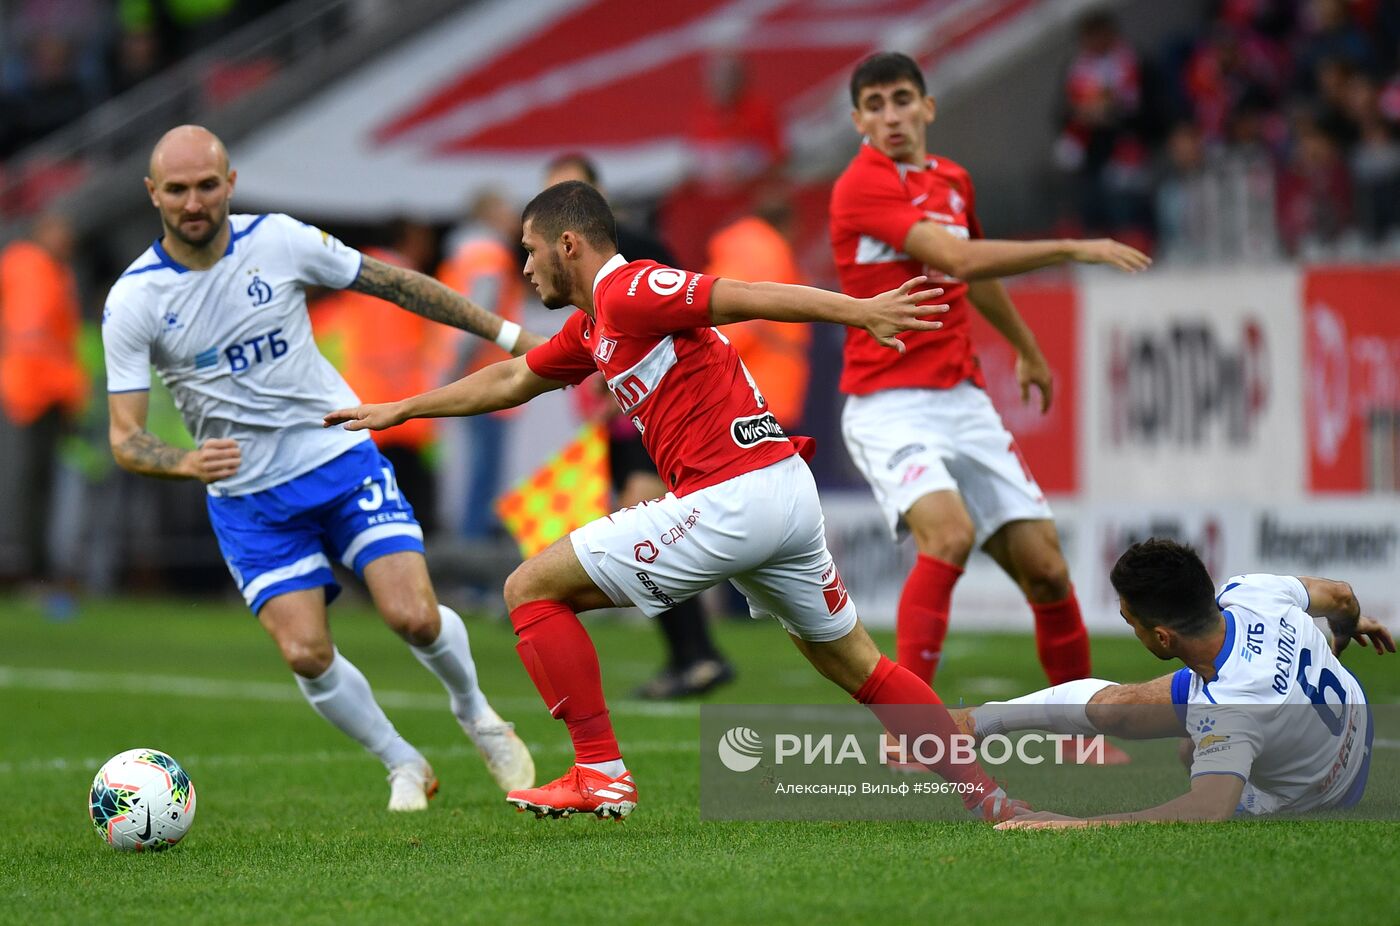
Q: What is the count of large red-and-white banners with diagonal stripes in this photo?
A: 1